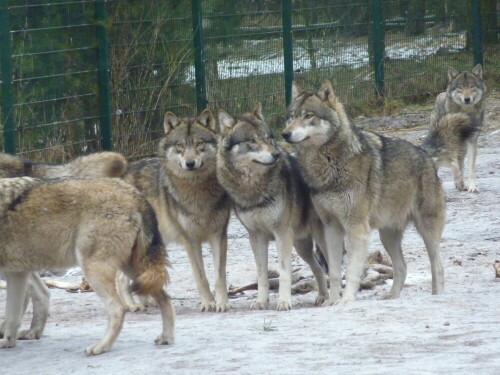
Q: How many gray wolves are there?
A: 6